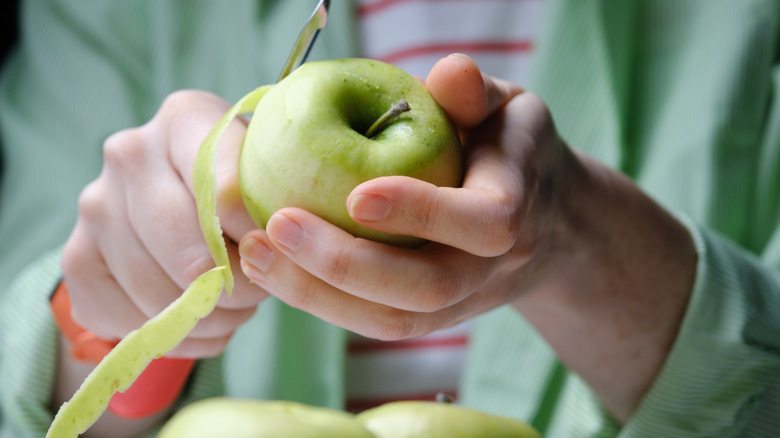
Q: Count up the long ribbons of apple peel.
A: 1